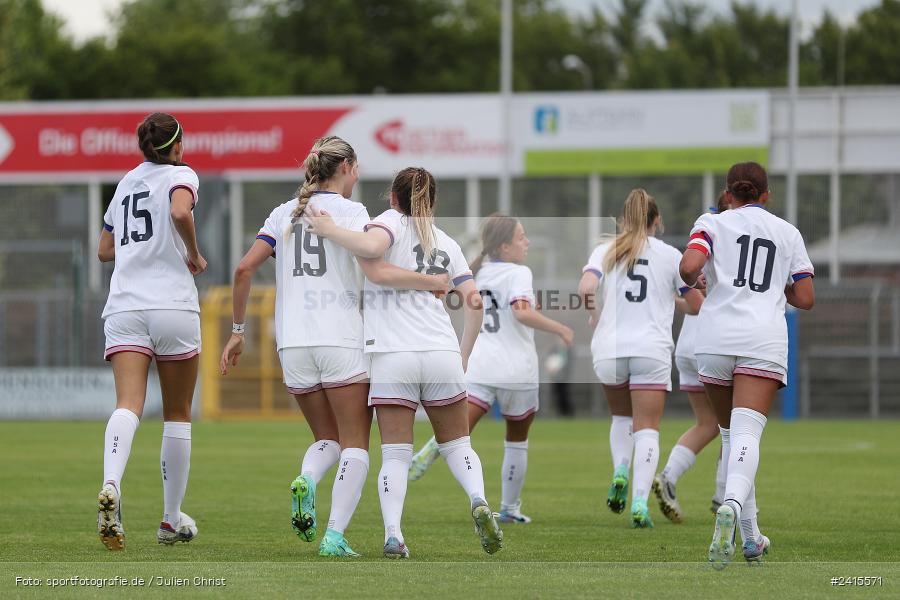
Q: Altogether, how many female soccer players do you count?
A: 7